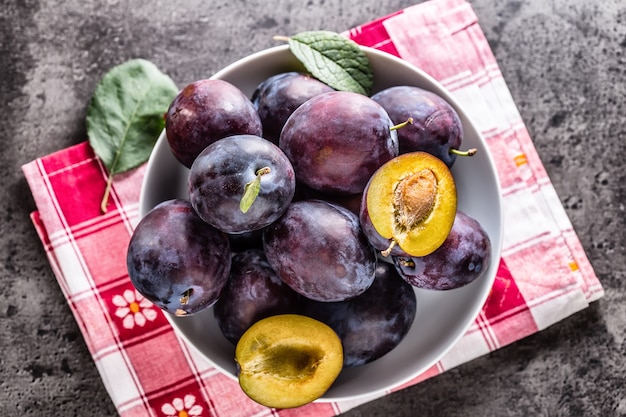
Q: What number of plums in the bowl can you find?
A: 12